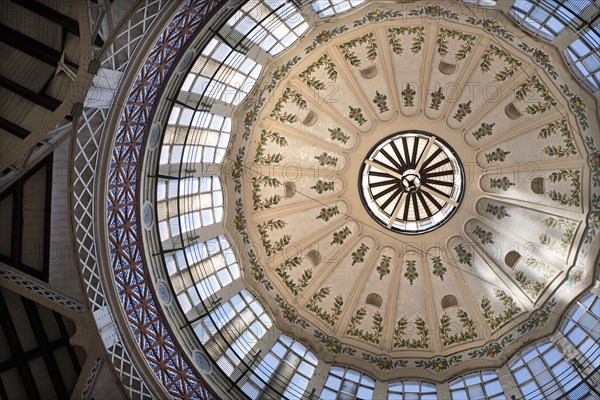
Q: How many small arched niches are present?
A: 10